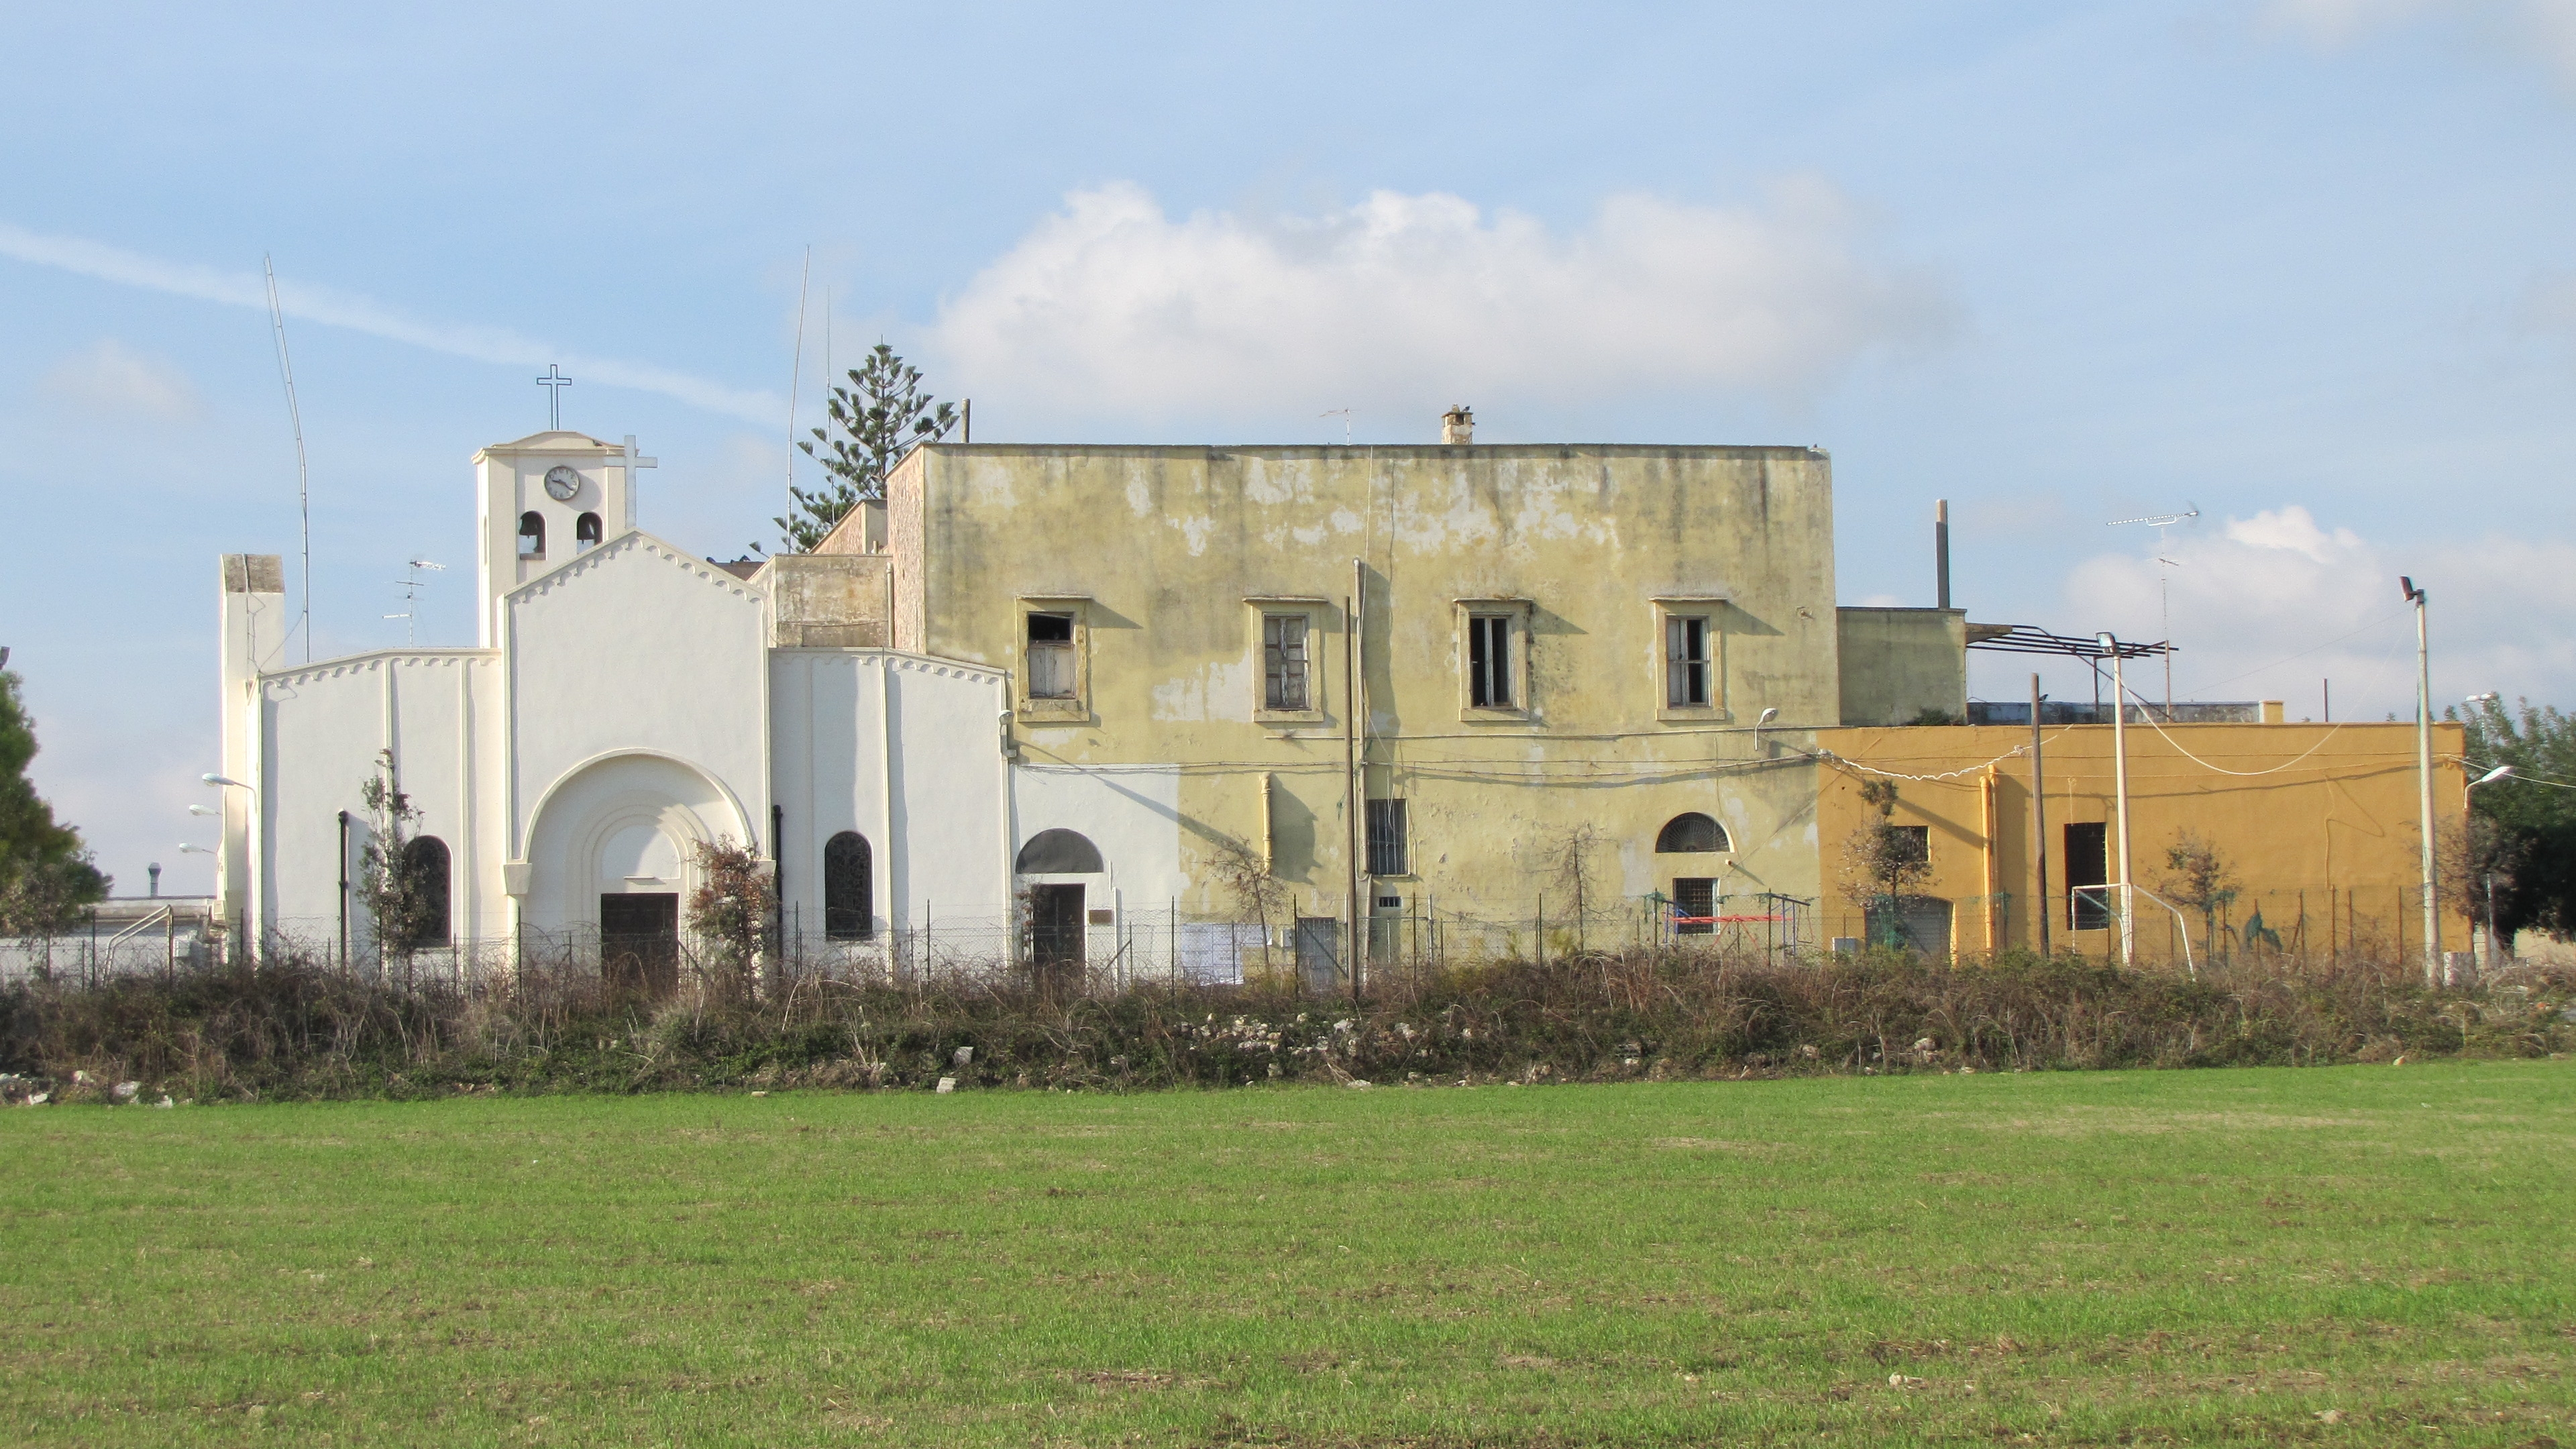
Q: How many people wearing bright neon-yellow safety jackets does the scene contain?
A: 0